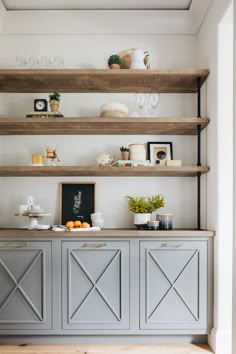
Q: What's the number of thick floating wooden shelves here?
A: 3